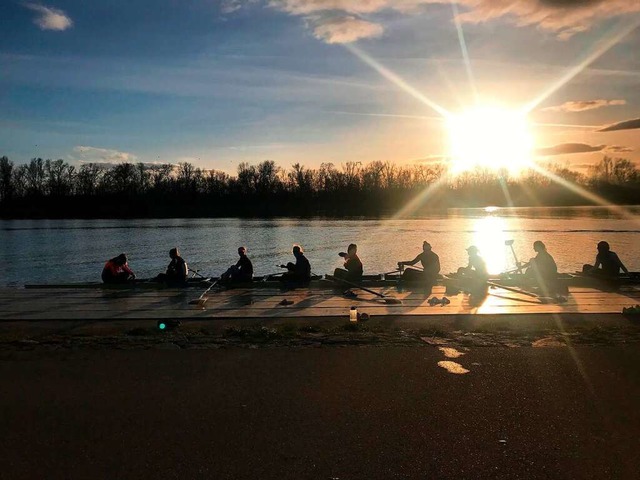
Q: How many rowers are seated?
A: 9